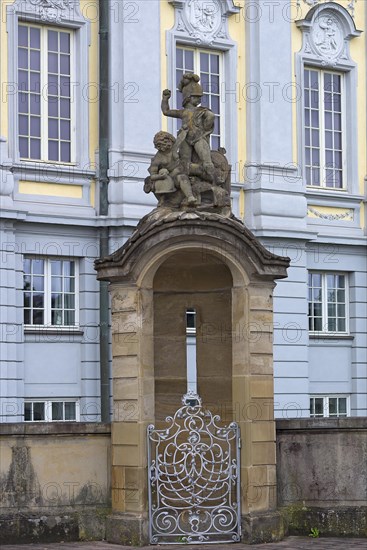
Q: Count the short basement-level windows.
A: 2